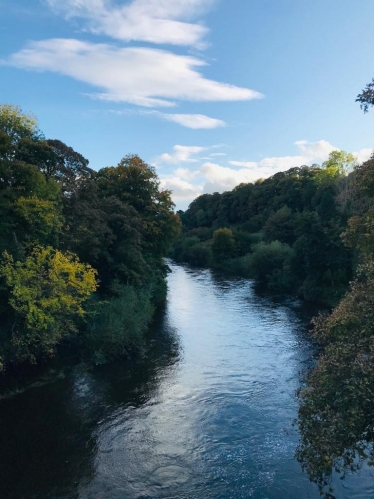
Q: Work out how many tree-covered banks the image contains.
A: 2